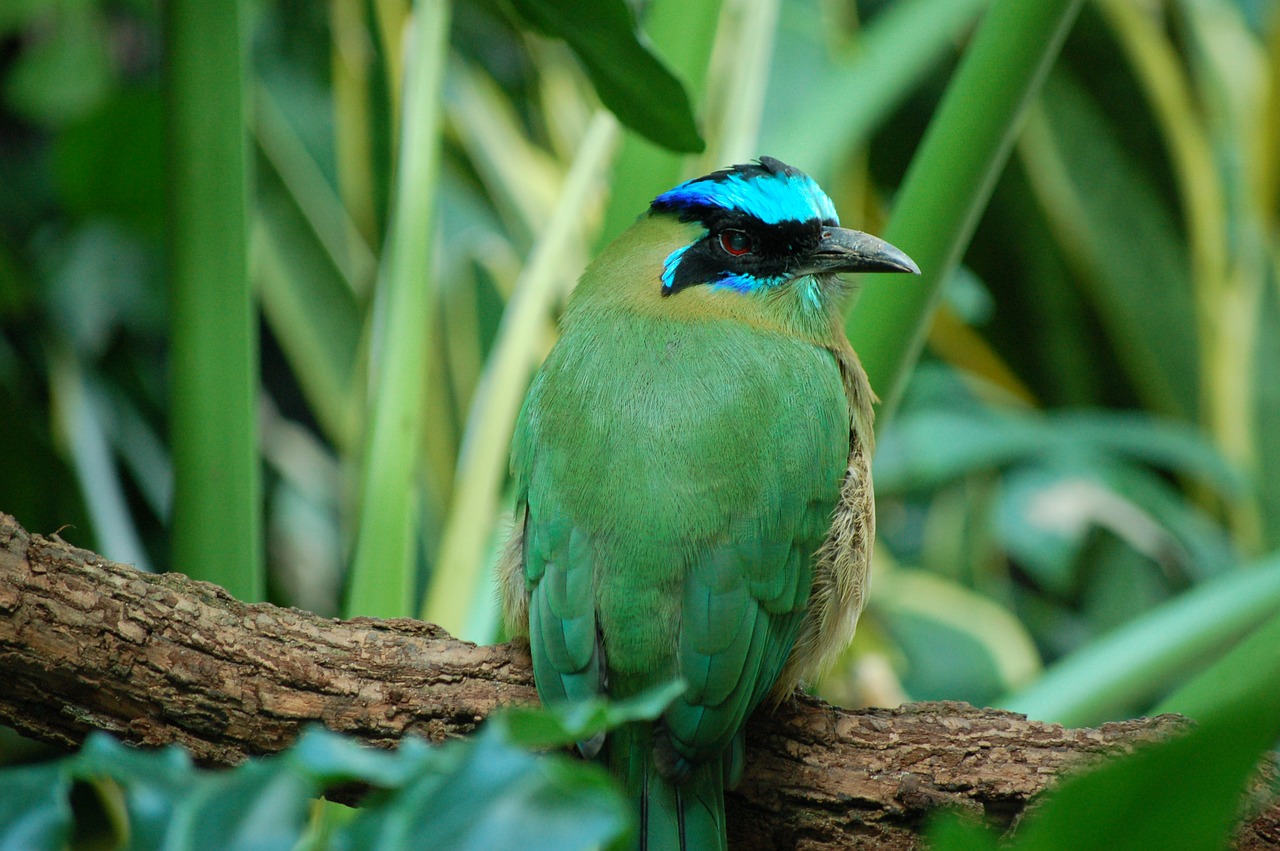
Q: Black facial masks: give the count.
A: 1